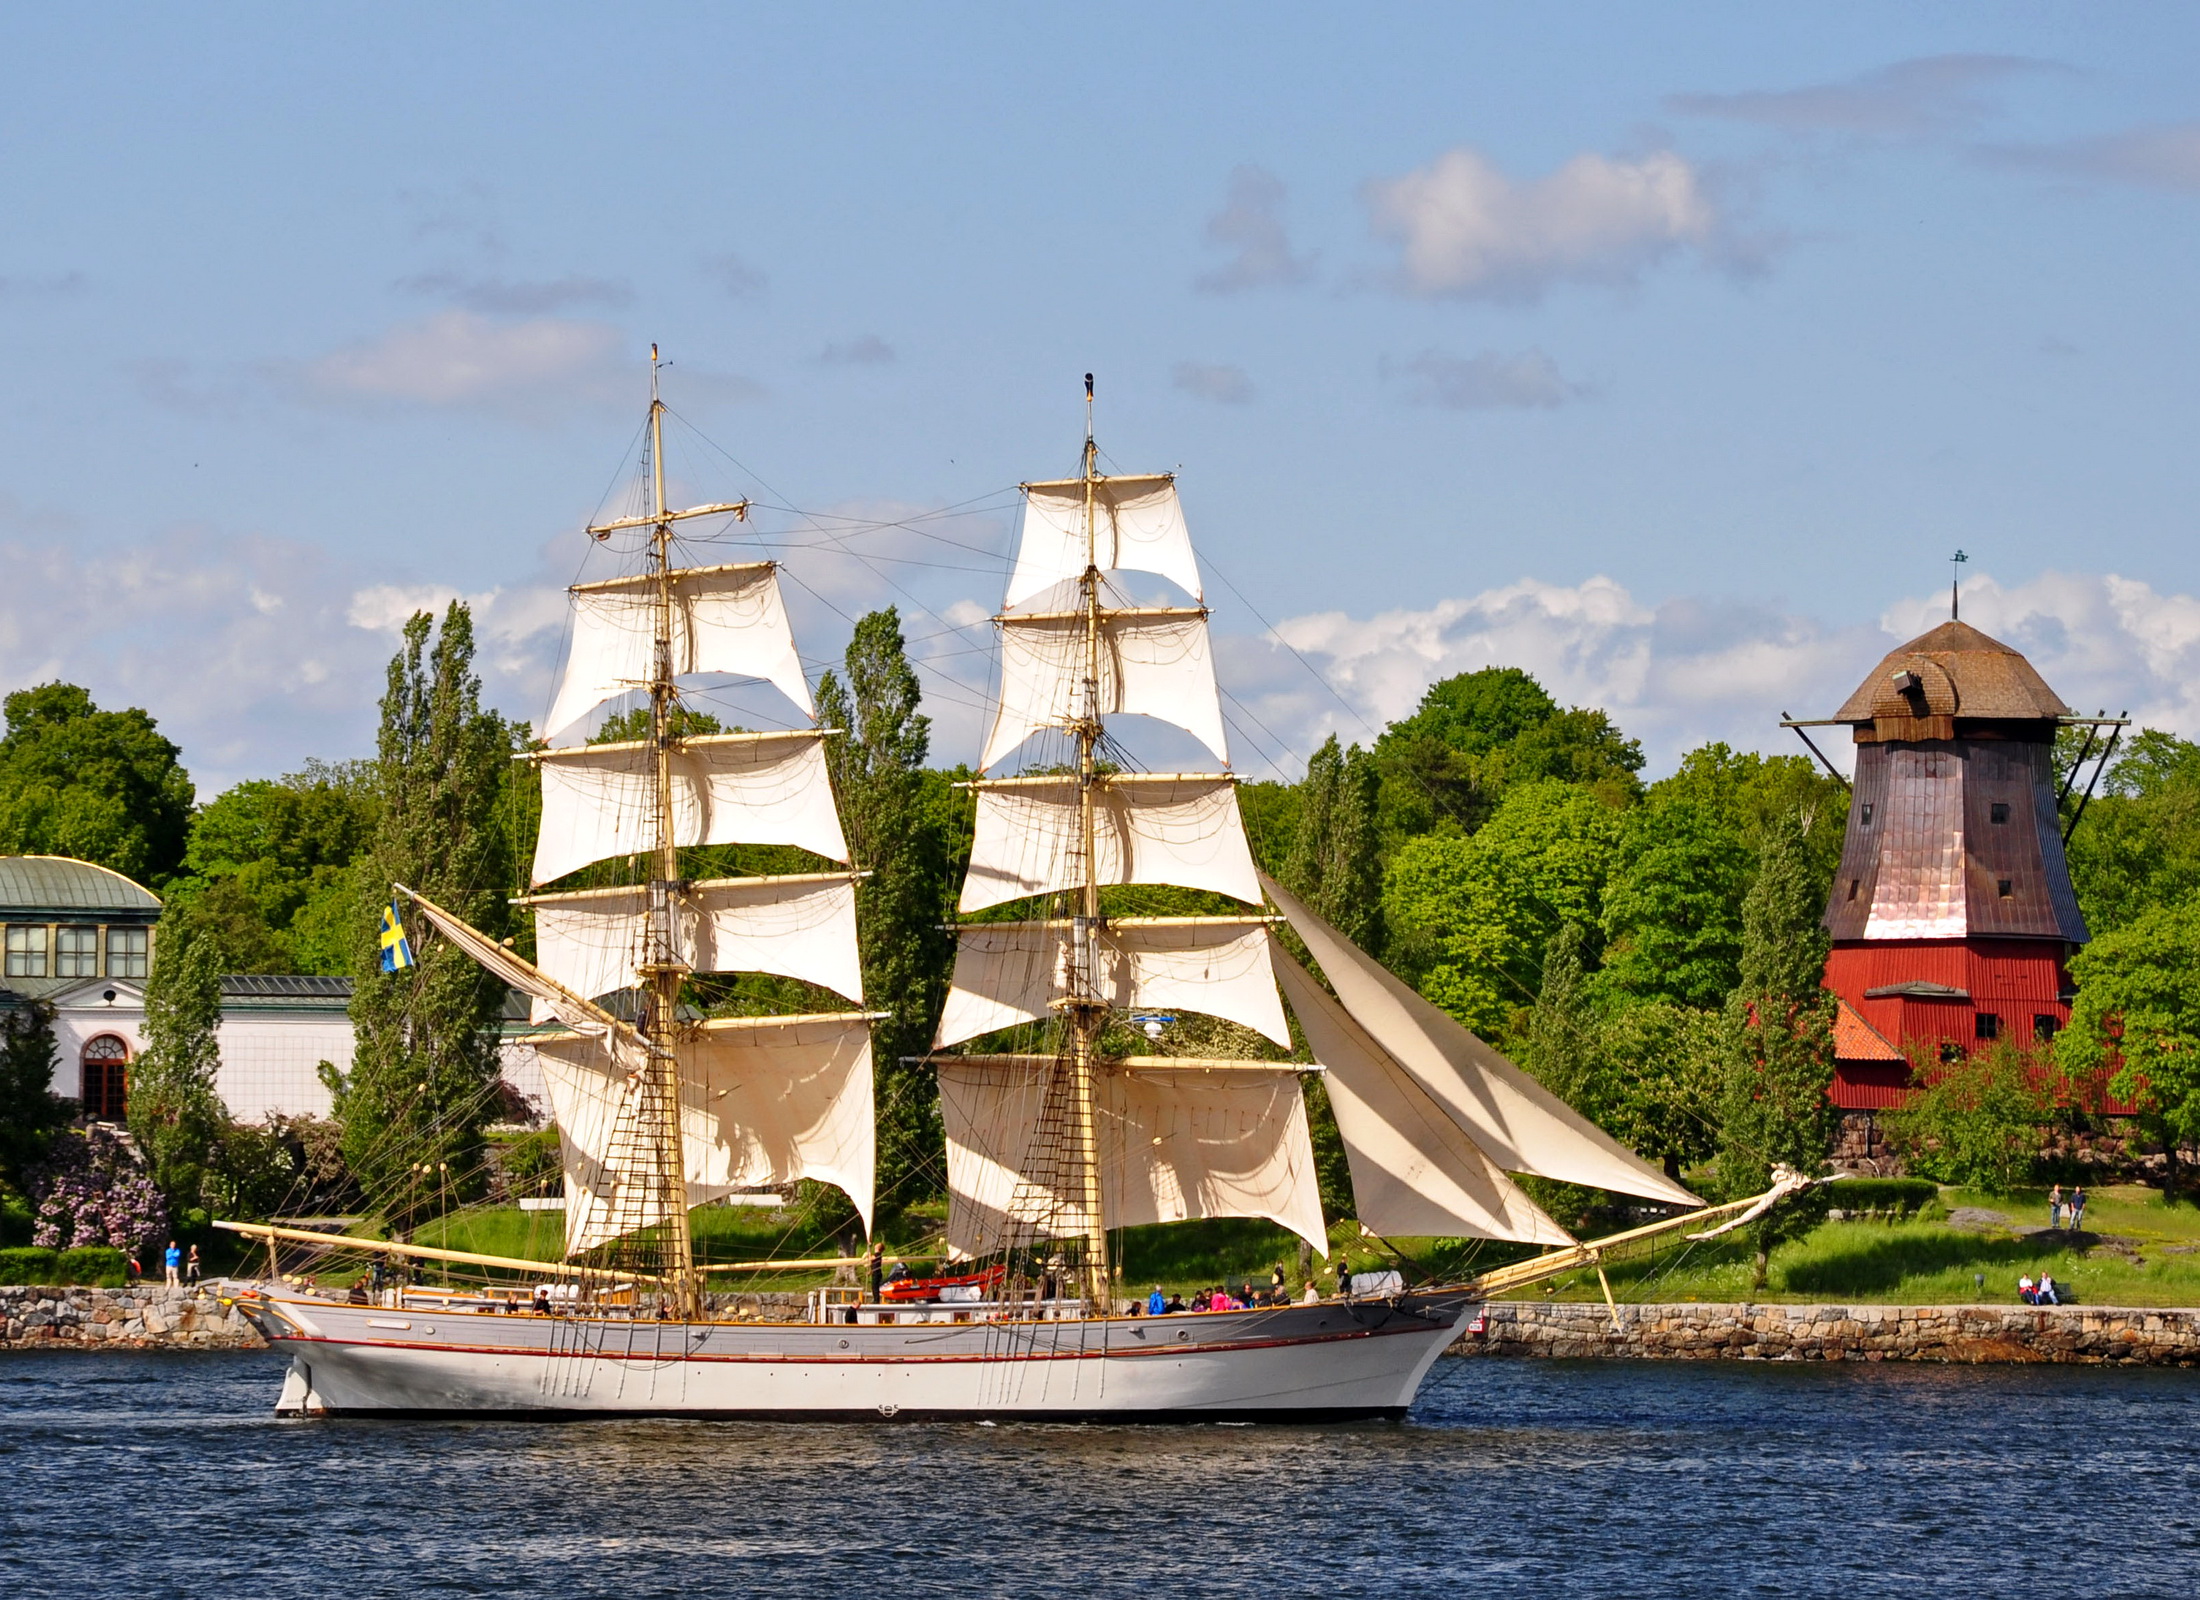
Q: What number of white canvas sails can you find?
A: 11